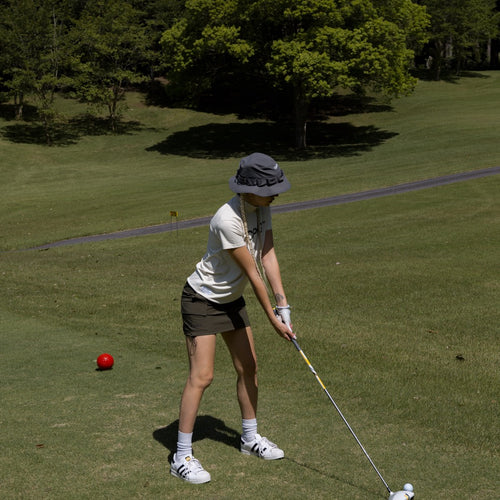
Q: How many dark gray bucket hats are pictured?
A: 1